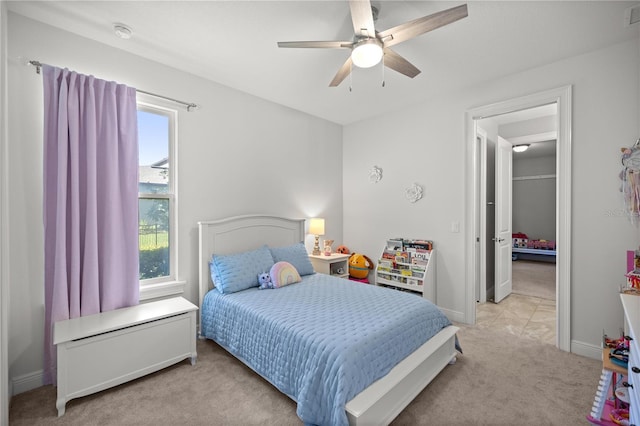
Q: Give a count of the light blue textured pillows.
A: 2